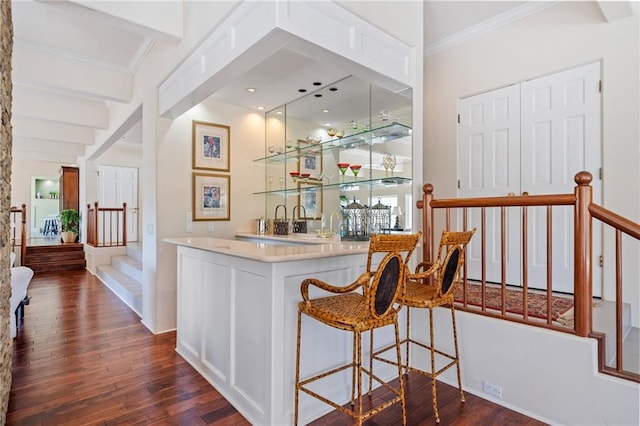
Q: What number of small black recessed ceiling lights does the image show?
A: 4